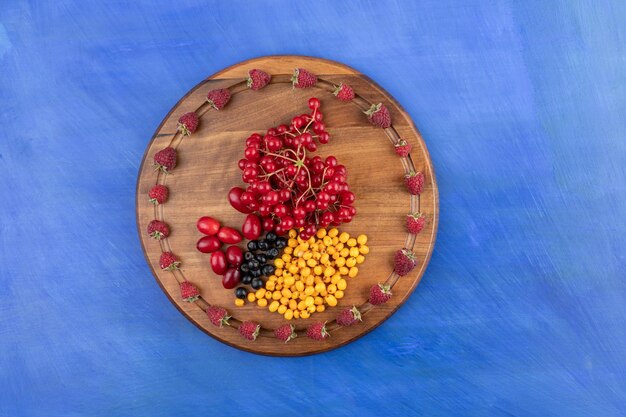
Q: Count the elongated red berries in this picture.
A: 8